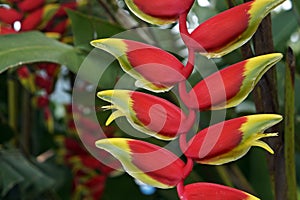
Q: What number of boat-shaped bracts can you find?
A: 8